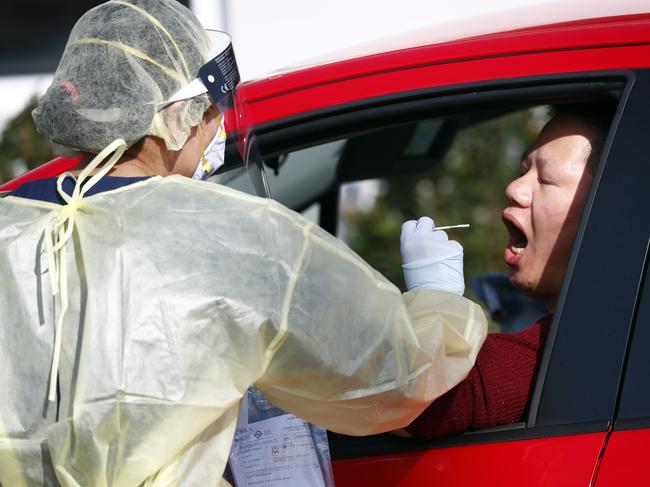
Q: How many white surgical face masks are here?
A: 1